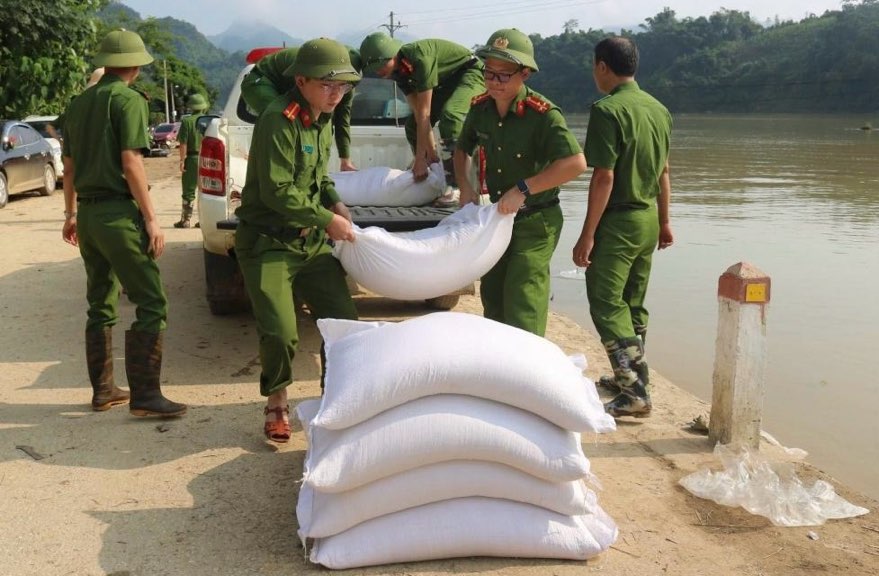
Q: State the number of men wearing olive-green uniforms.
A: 7